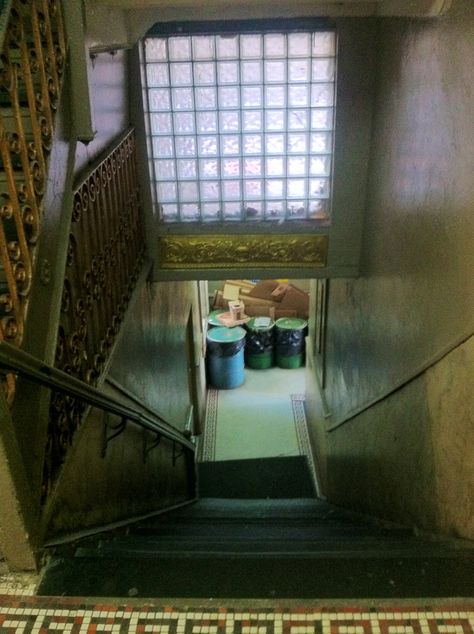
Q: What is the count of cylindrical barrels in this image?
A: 4